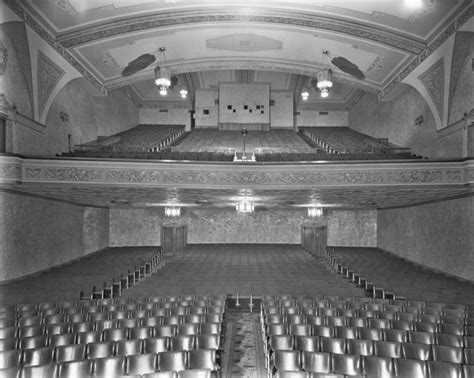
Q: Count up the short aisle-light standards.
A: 2